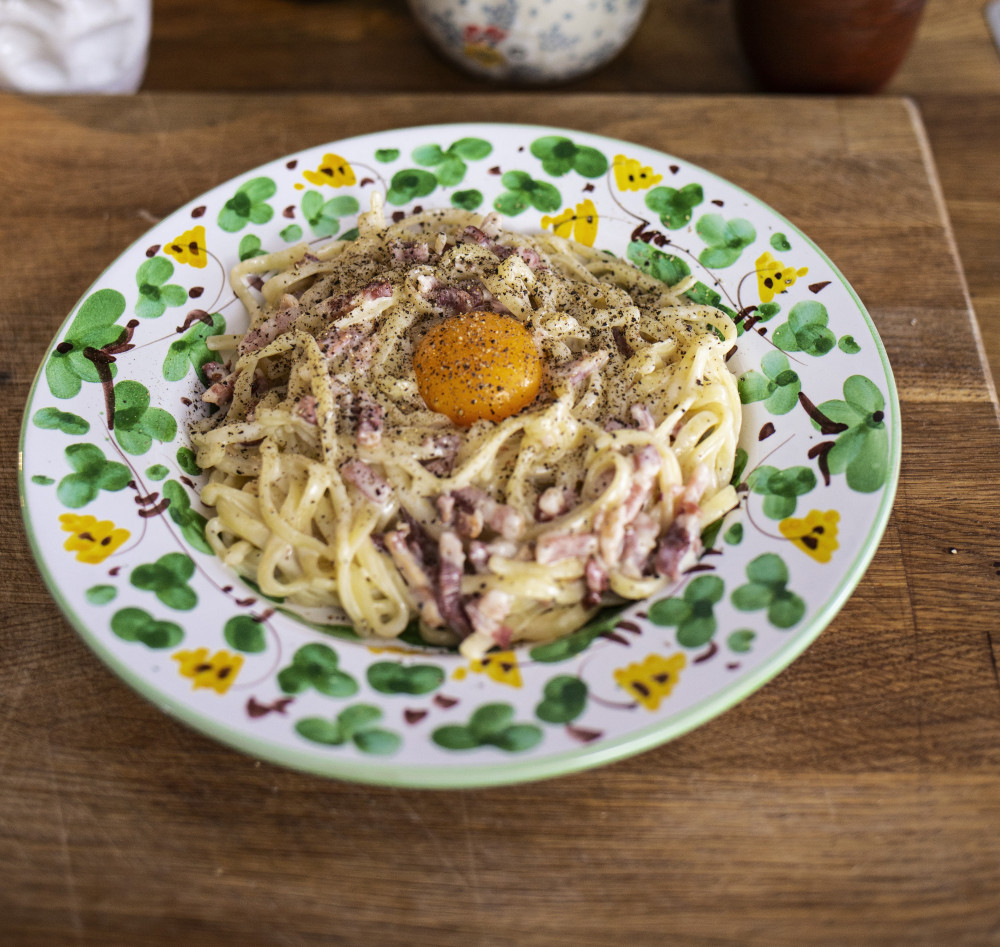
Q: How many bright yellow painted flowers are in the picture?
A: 10